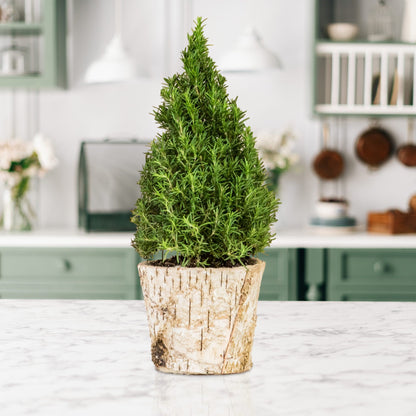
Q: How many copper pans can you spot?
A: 3